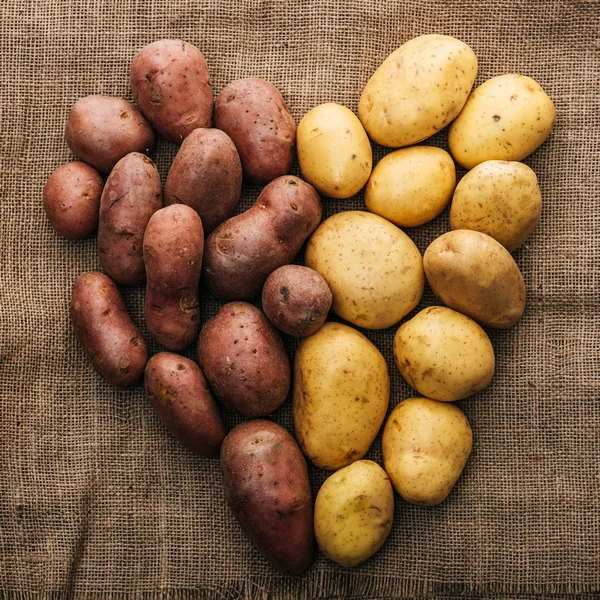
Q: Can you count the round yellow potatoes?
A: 11